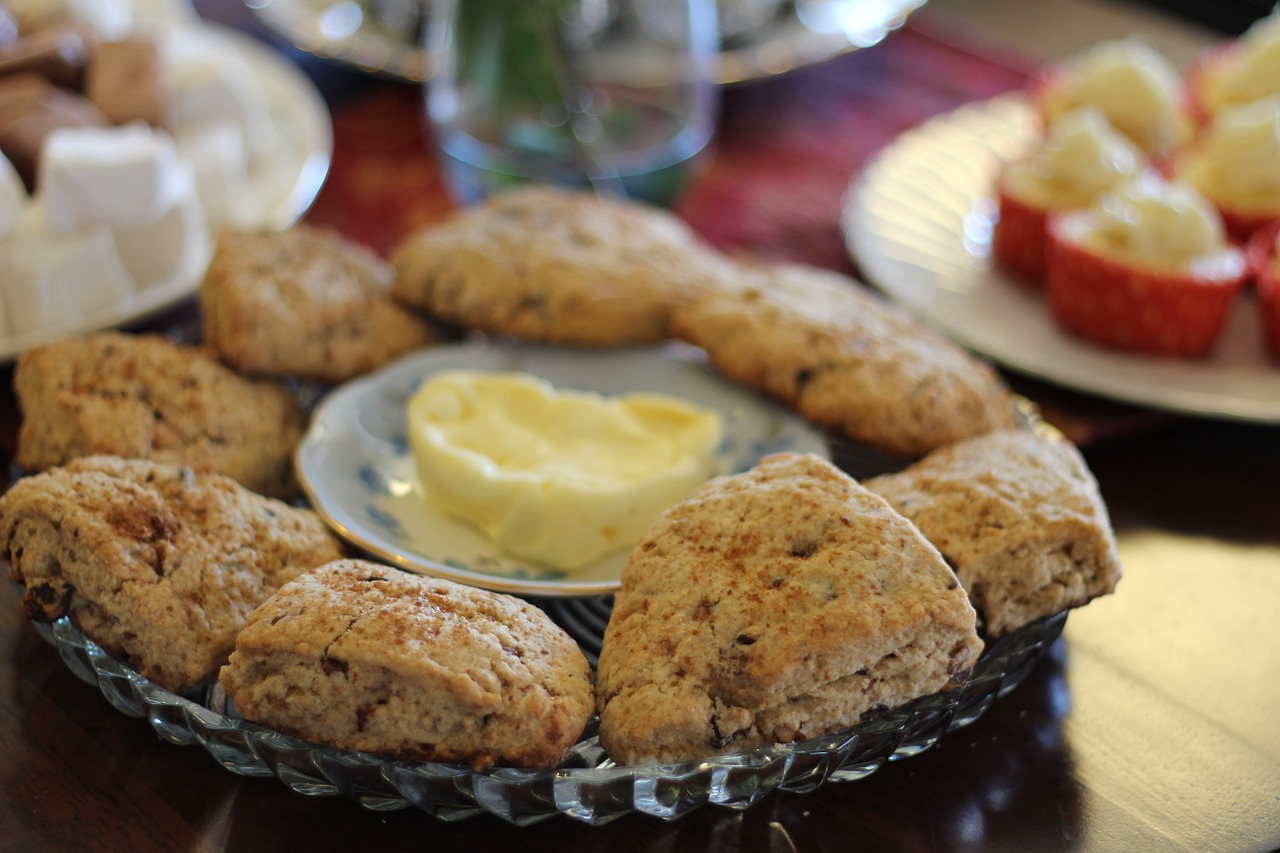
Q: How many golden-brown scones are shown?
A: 8